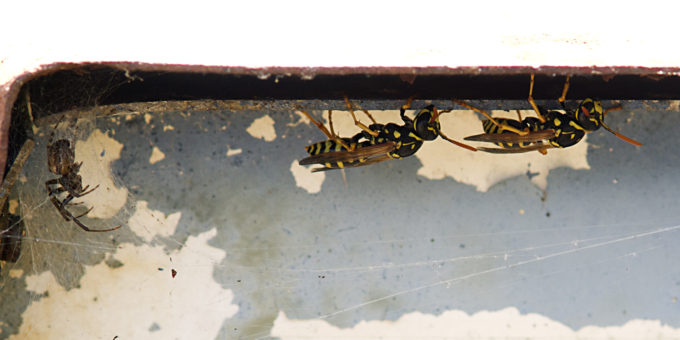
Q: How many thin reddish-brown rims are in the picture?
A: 1